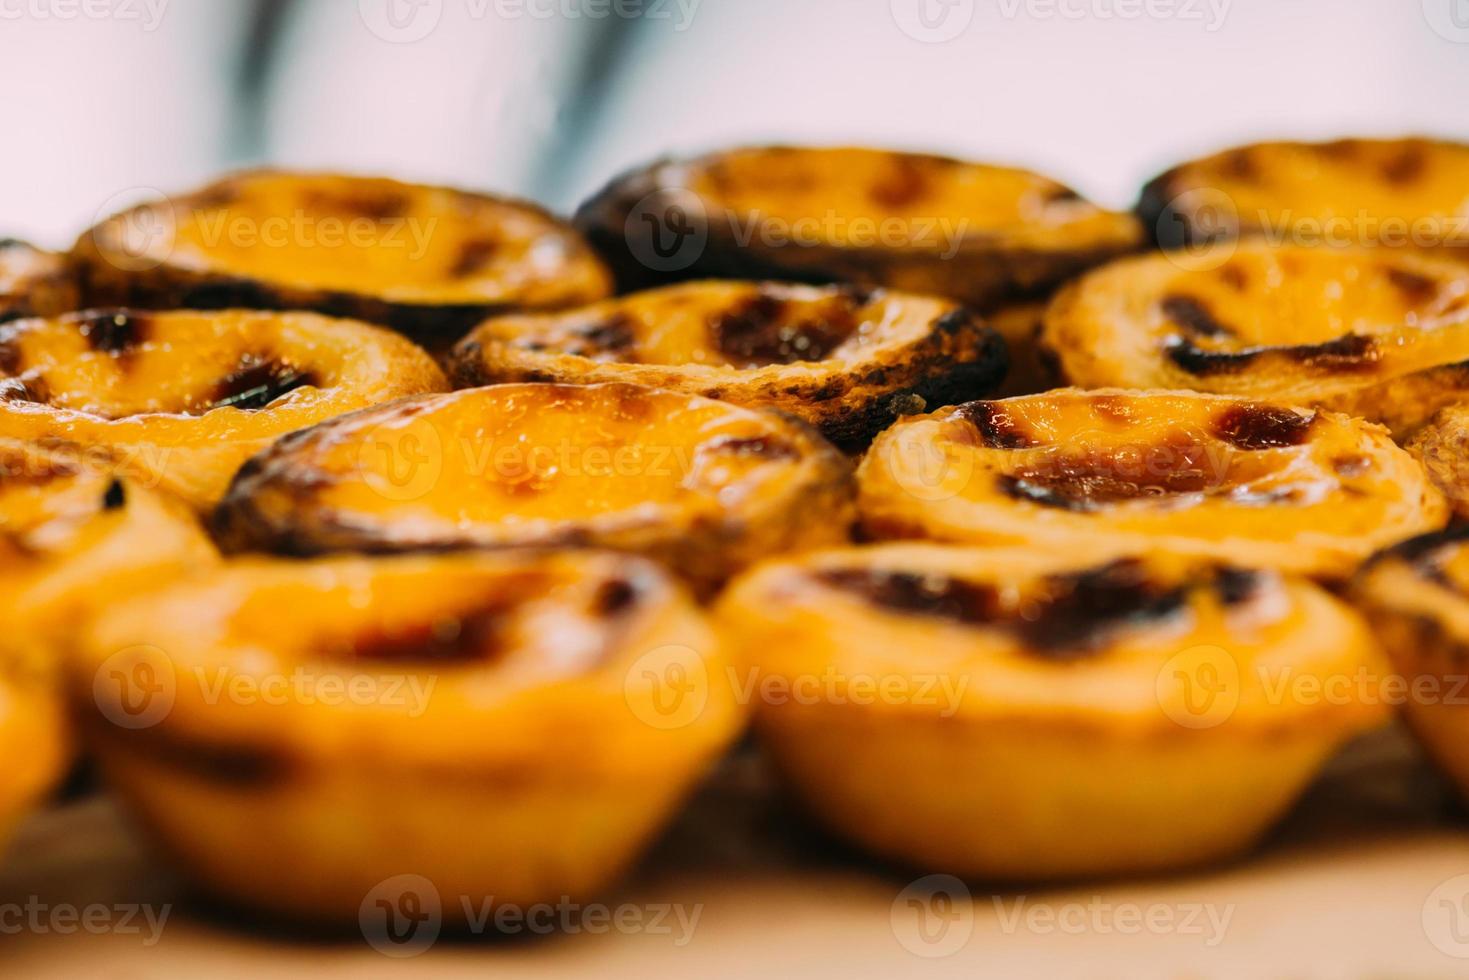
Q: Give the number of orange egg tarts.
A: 15